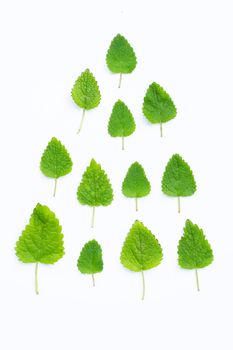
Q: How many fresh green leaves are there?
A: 12